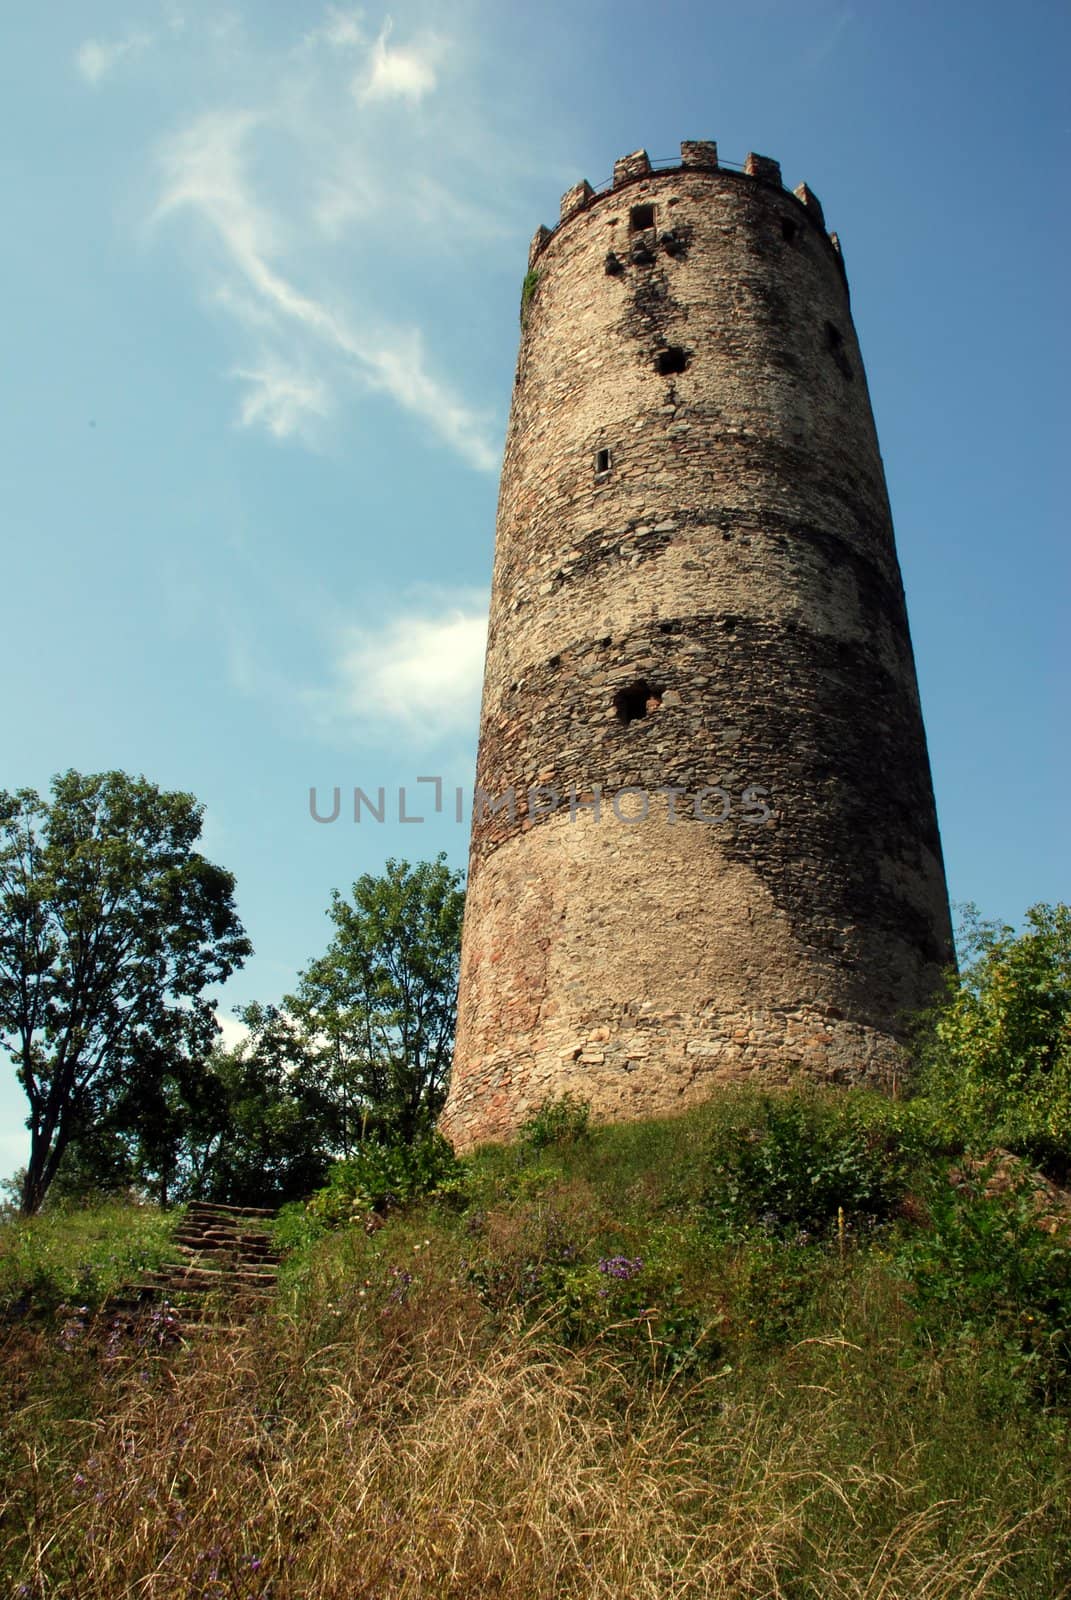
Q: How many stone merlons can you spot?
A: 7